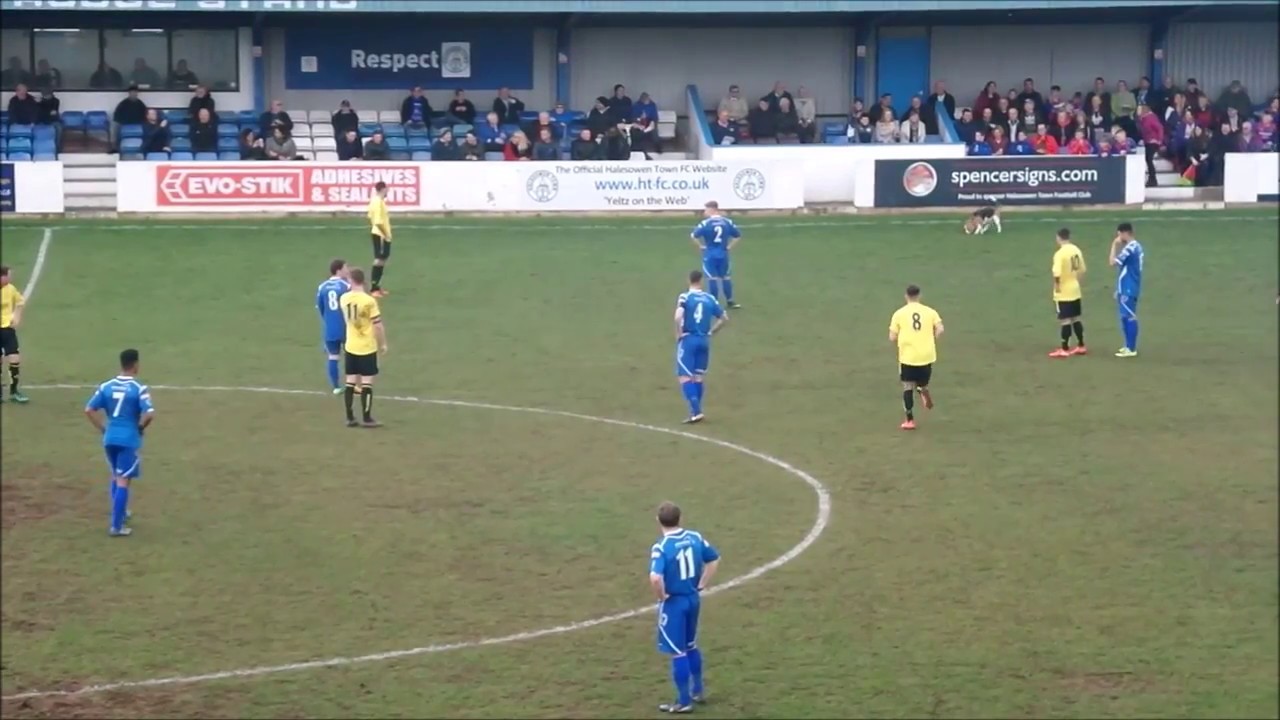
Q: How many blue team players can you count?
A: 6